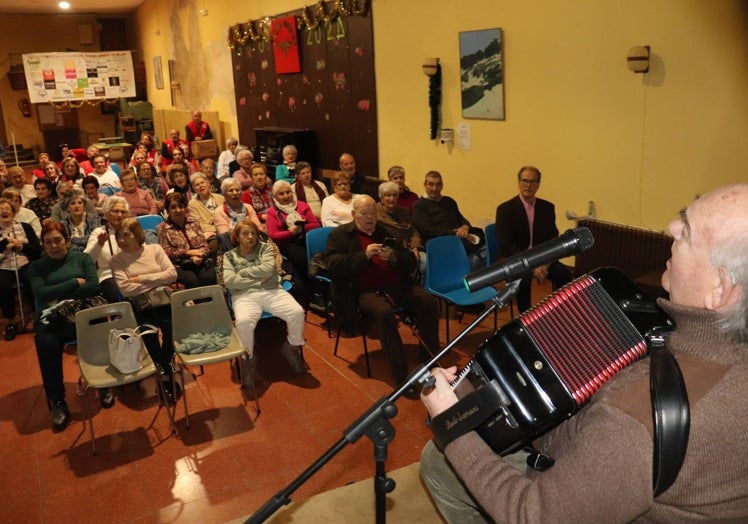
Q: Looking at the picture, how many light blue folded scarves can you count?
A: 1